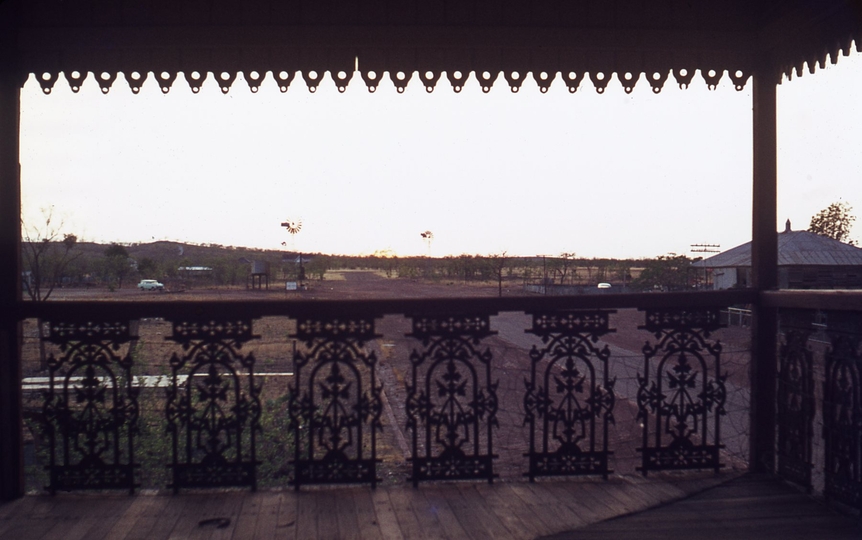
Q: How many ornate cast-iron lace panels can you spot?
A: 8